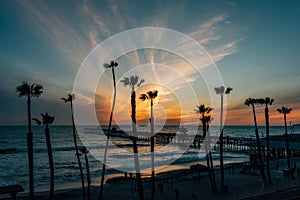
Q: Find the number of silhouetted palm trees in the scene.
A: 13